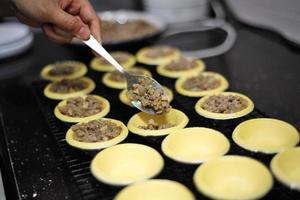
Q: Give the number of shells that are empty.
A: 6